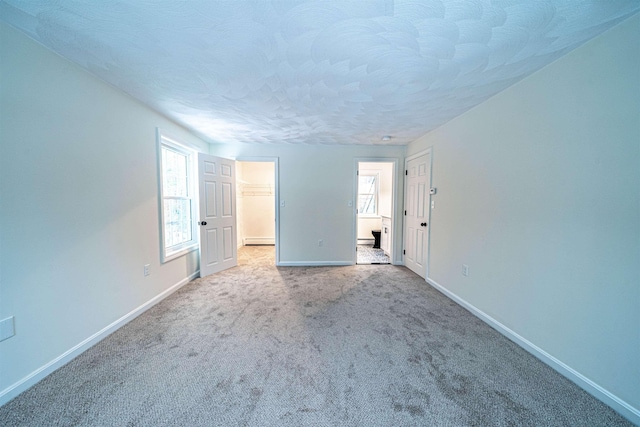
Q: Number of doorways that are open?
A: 2